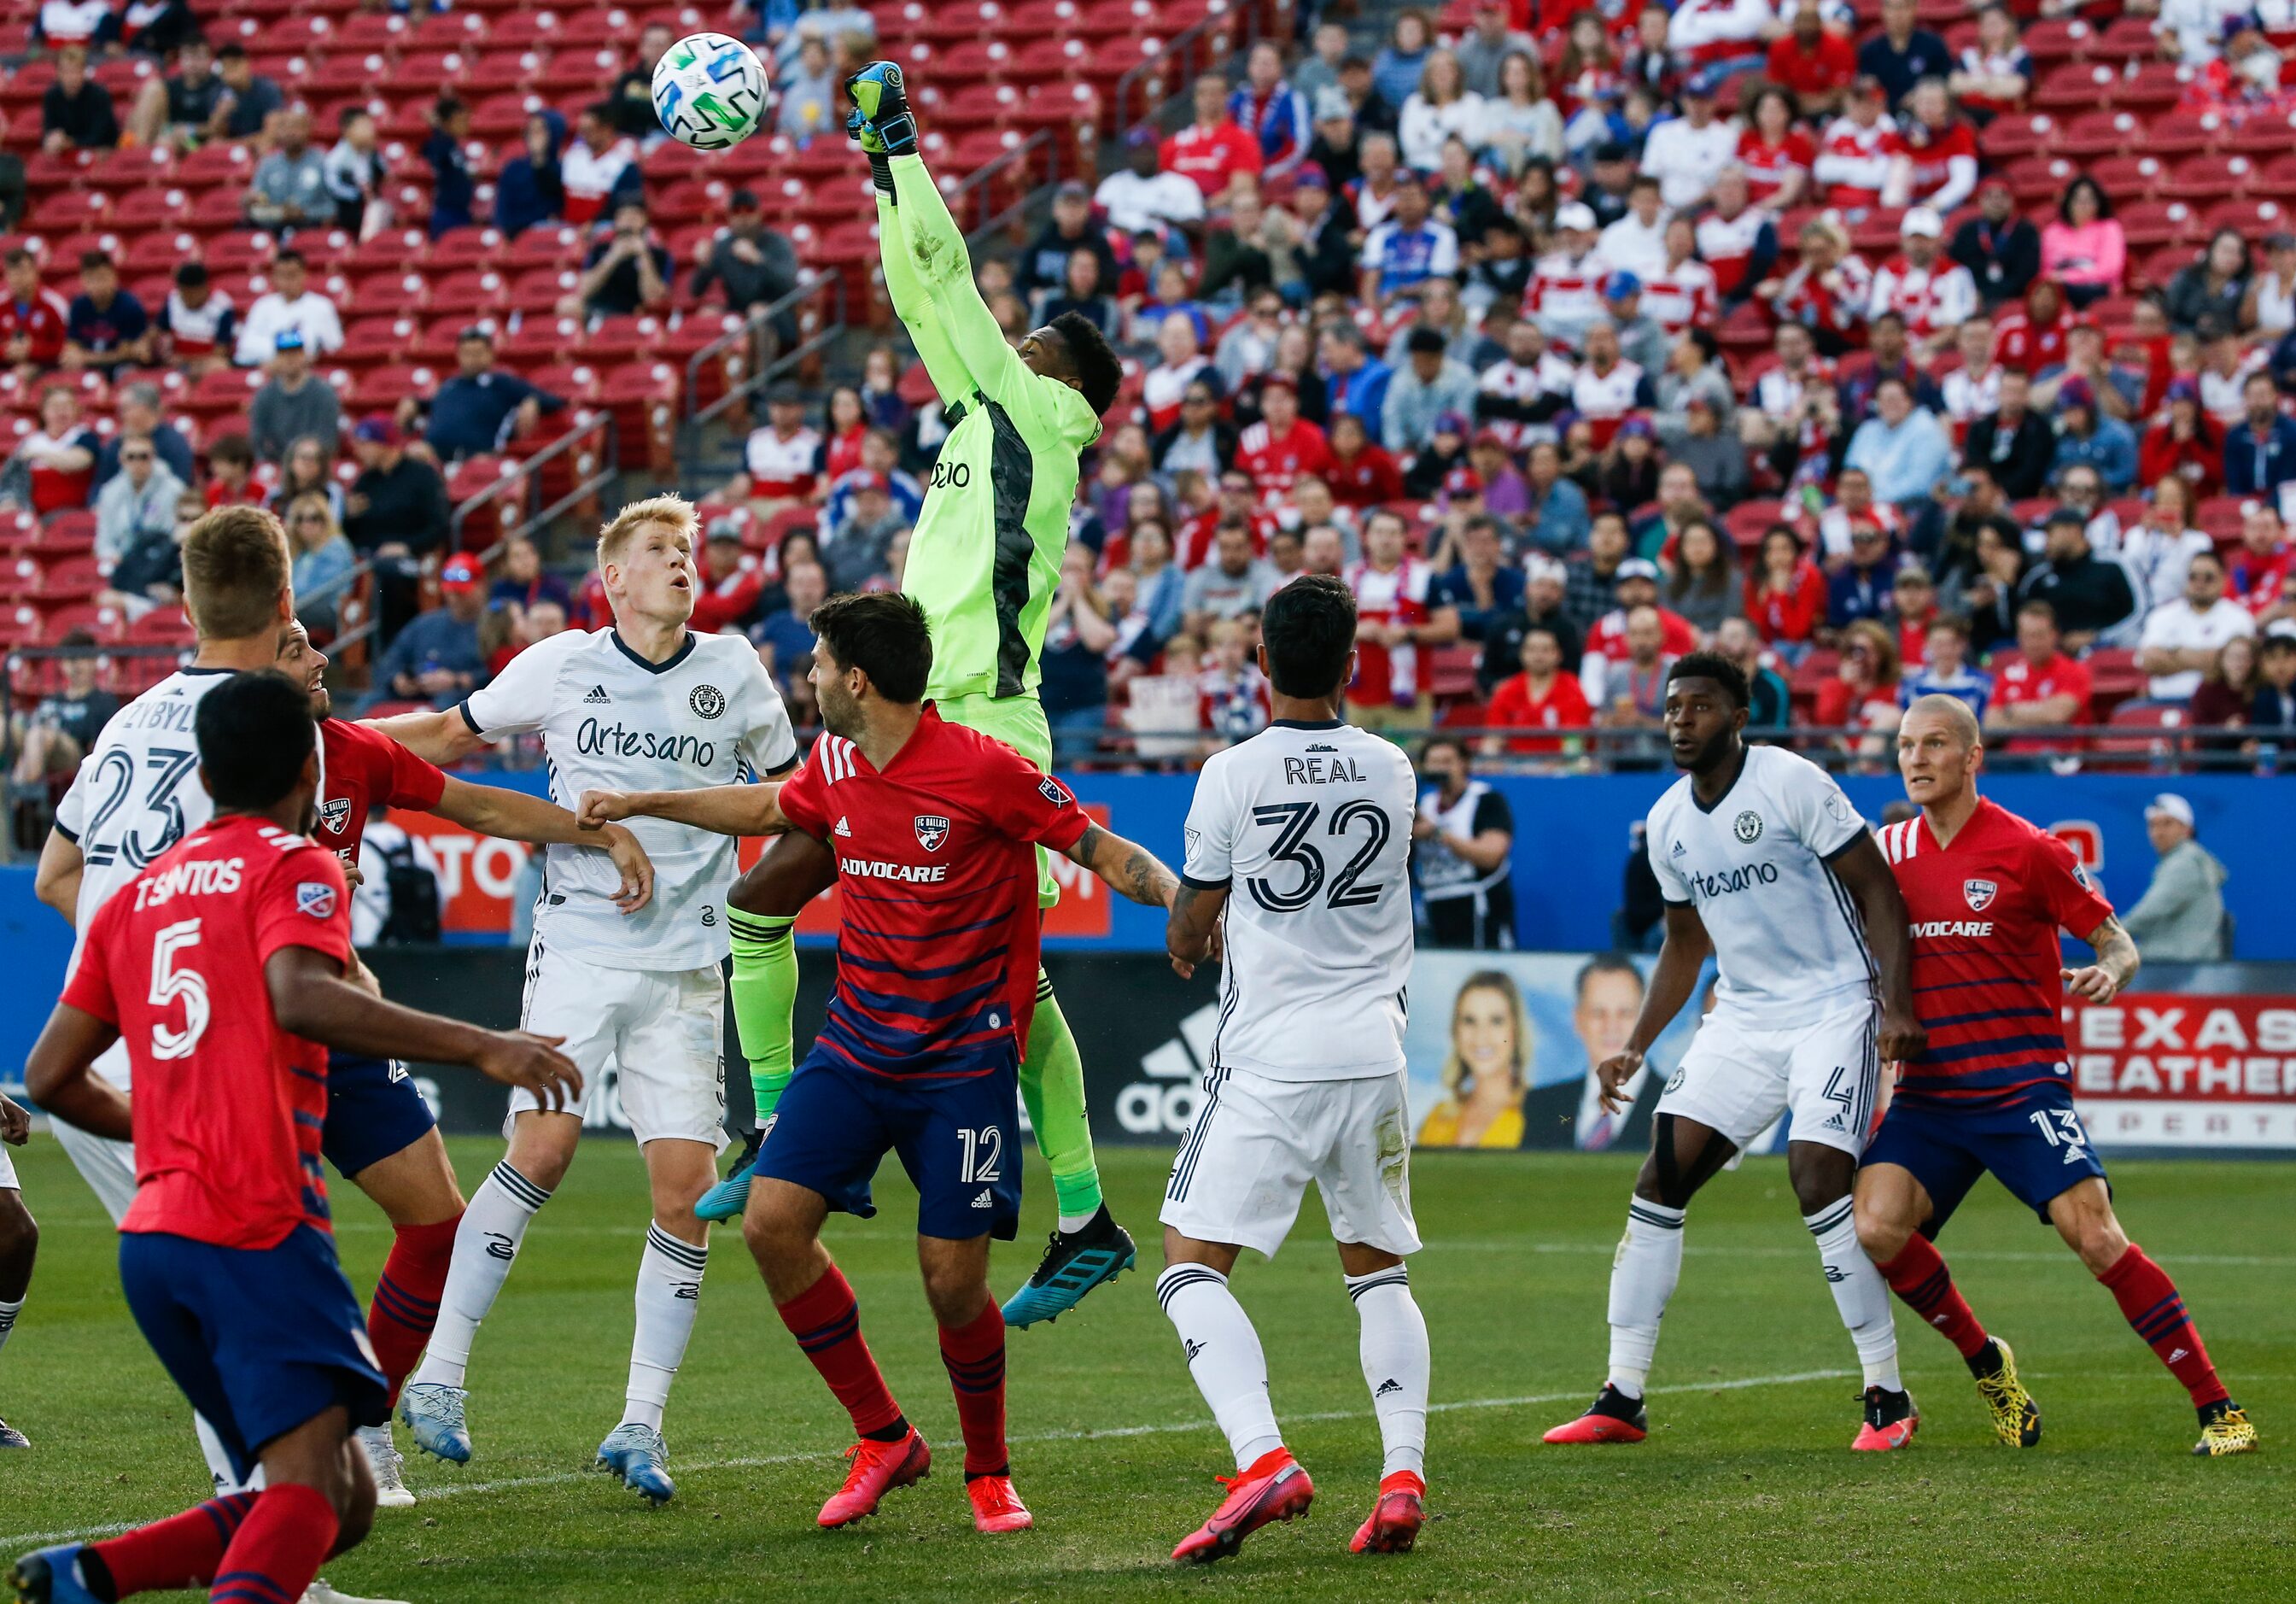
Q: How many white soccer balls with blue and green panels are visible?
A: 1